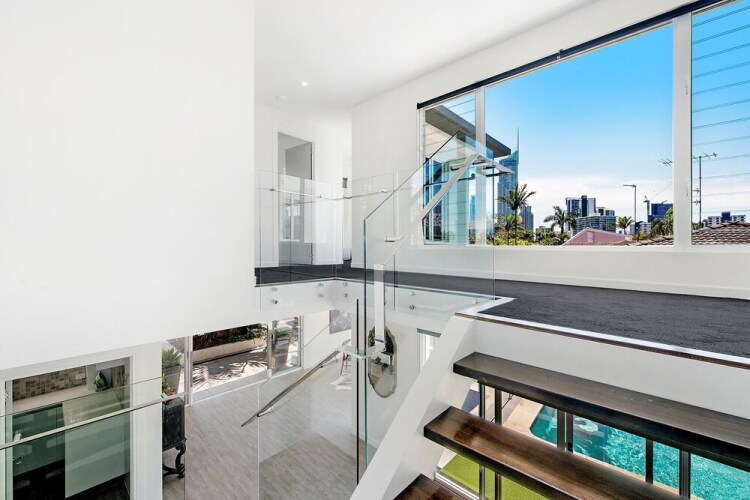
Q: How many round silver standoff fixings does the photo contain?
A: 9